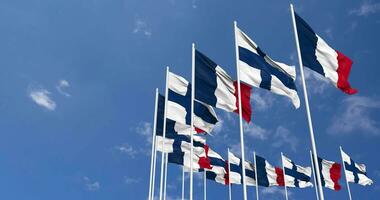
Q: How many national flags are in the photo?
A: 14